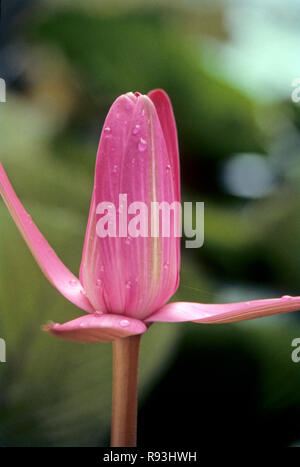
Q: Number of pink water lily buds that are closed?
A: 1